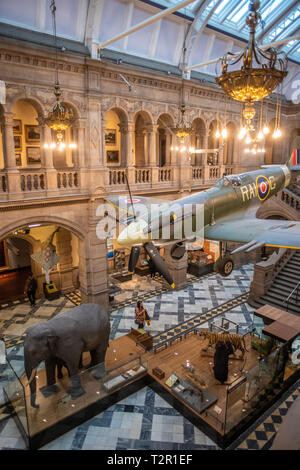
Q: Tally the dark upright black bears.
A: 1